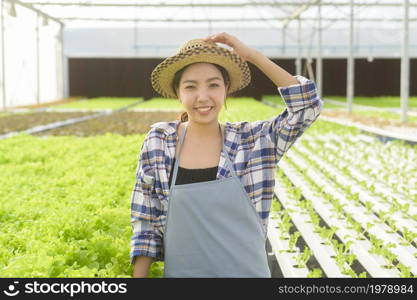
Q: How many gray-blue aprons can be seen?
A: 1